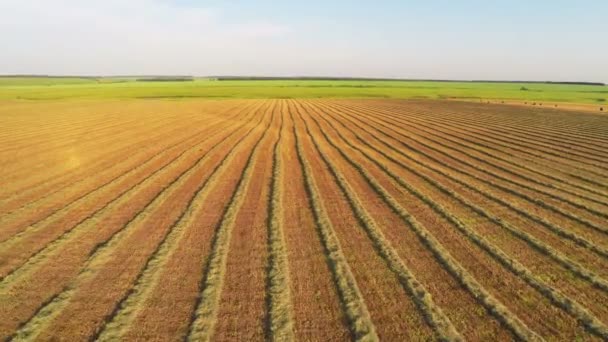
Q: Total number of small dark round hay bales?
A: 7